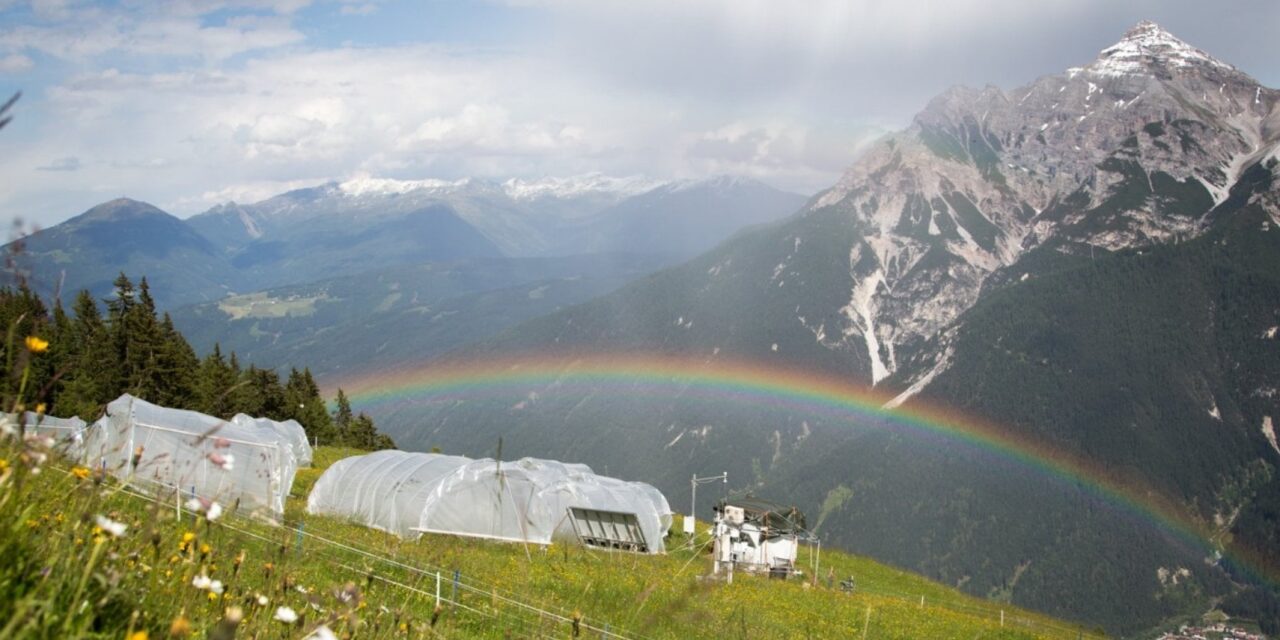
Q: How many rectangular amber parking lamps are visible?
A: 0